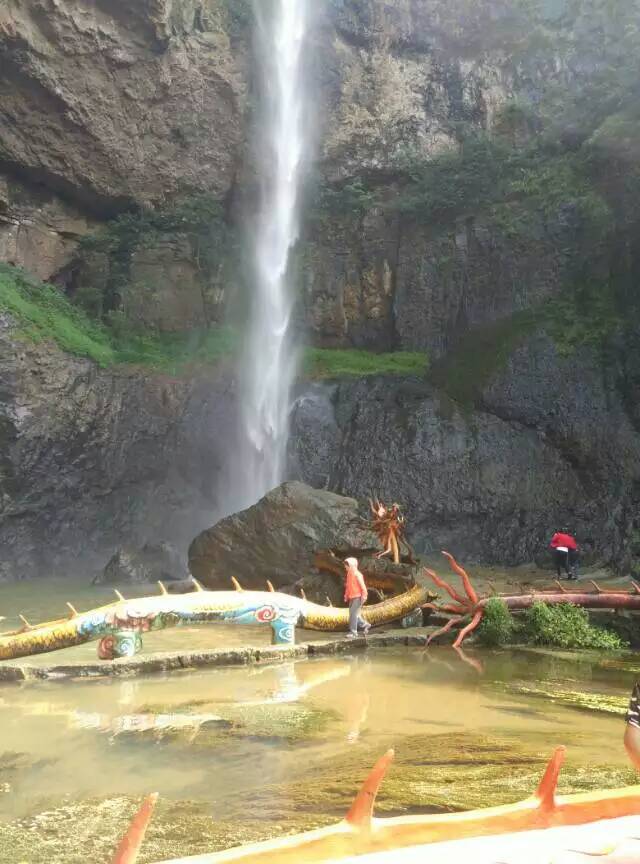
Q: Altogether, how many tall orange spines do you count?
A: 3